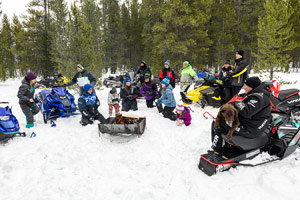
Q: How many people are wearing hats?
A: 14